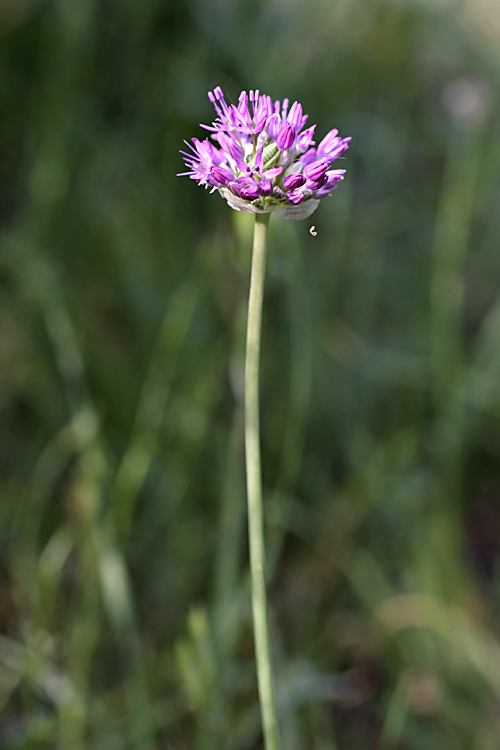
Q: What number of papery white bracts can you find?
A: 2